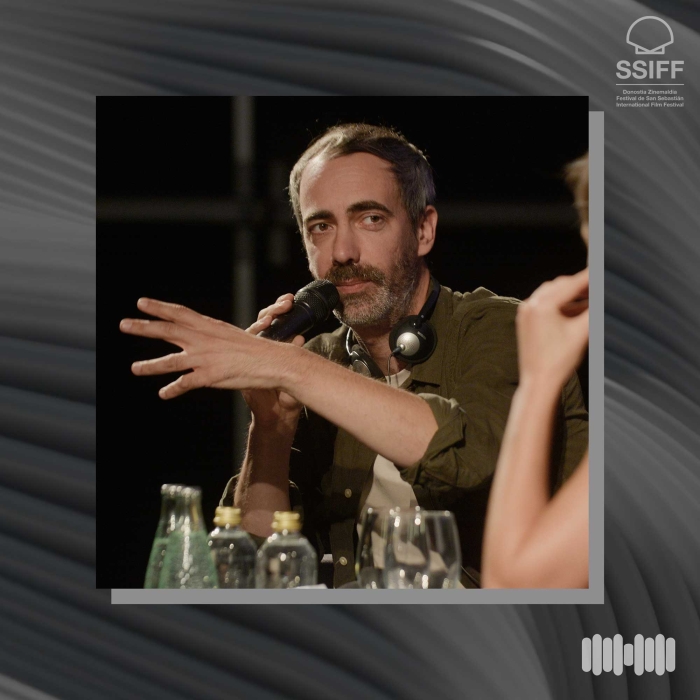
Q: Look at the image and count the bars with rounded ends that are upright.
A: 9